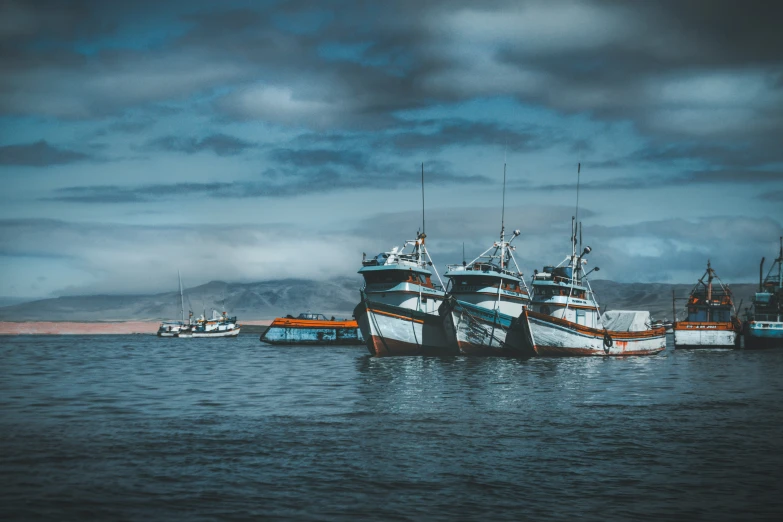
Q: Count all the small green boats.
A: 0